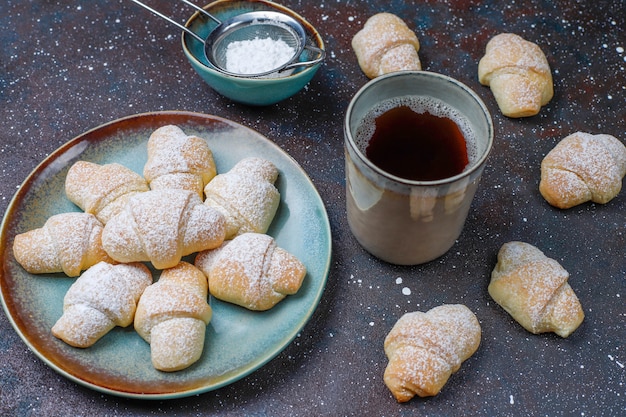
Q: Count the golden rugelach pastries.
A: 13